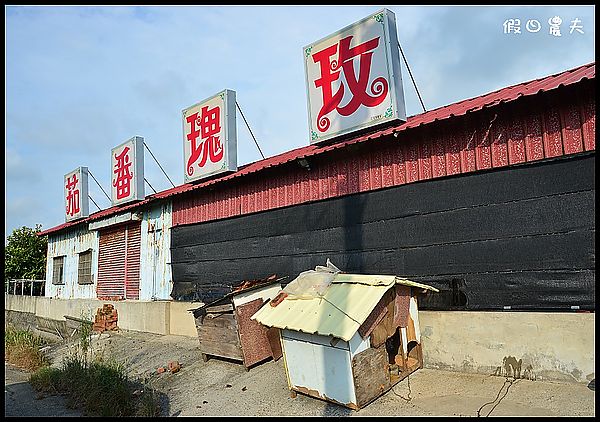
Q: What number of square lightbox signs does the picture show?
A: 4